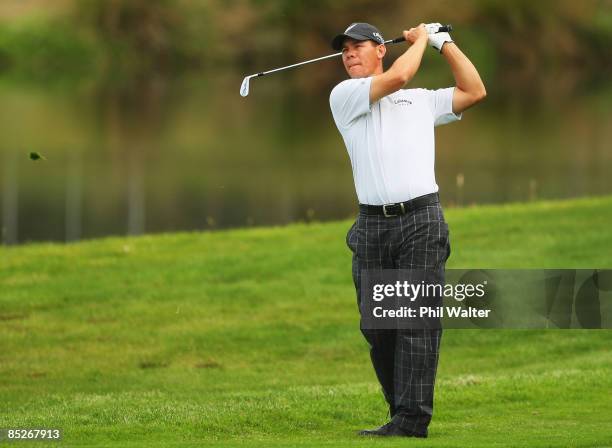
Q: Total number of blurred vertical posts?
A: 3